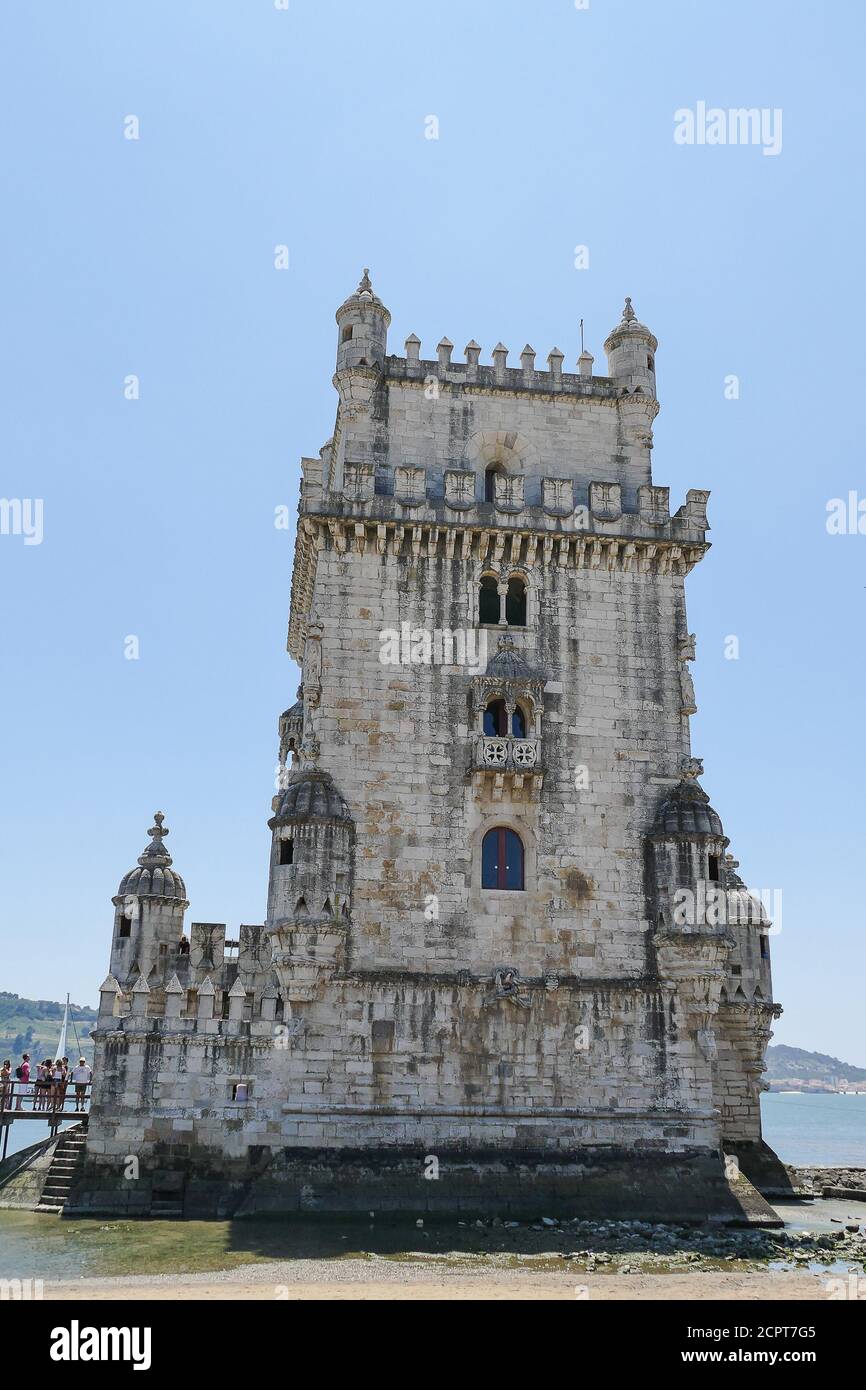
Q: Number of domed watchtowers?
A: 6